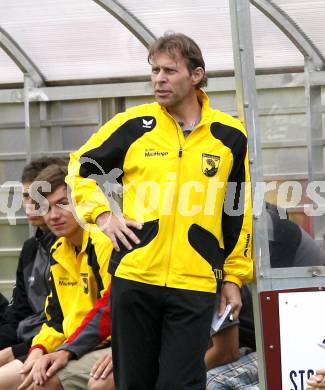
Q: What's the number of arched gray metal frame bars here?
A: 3